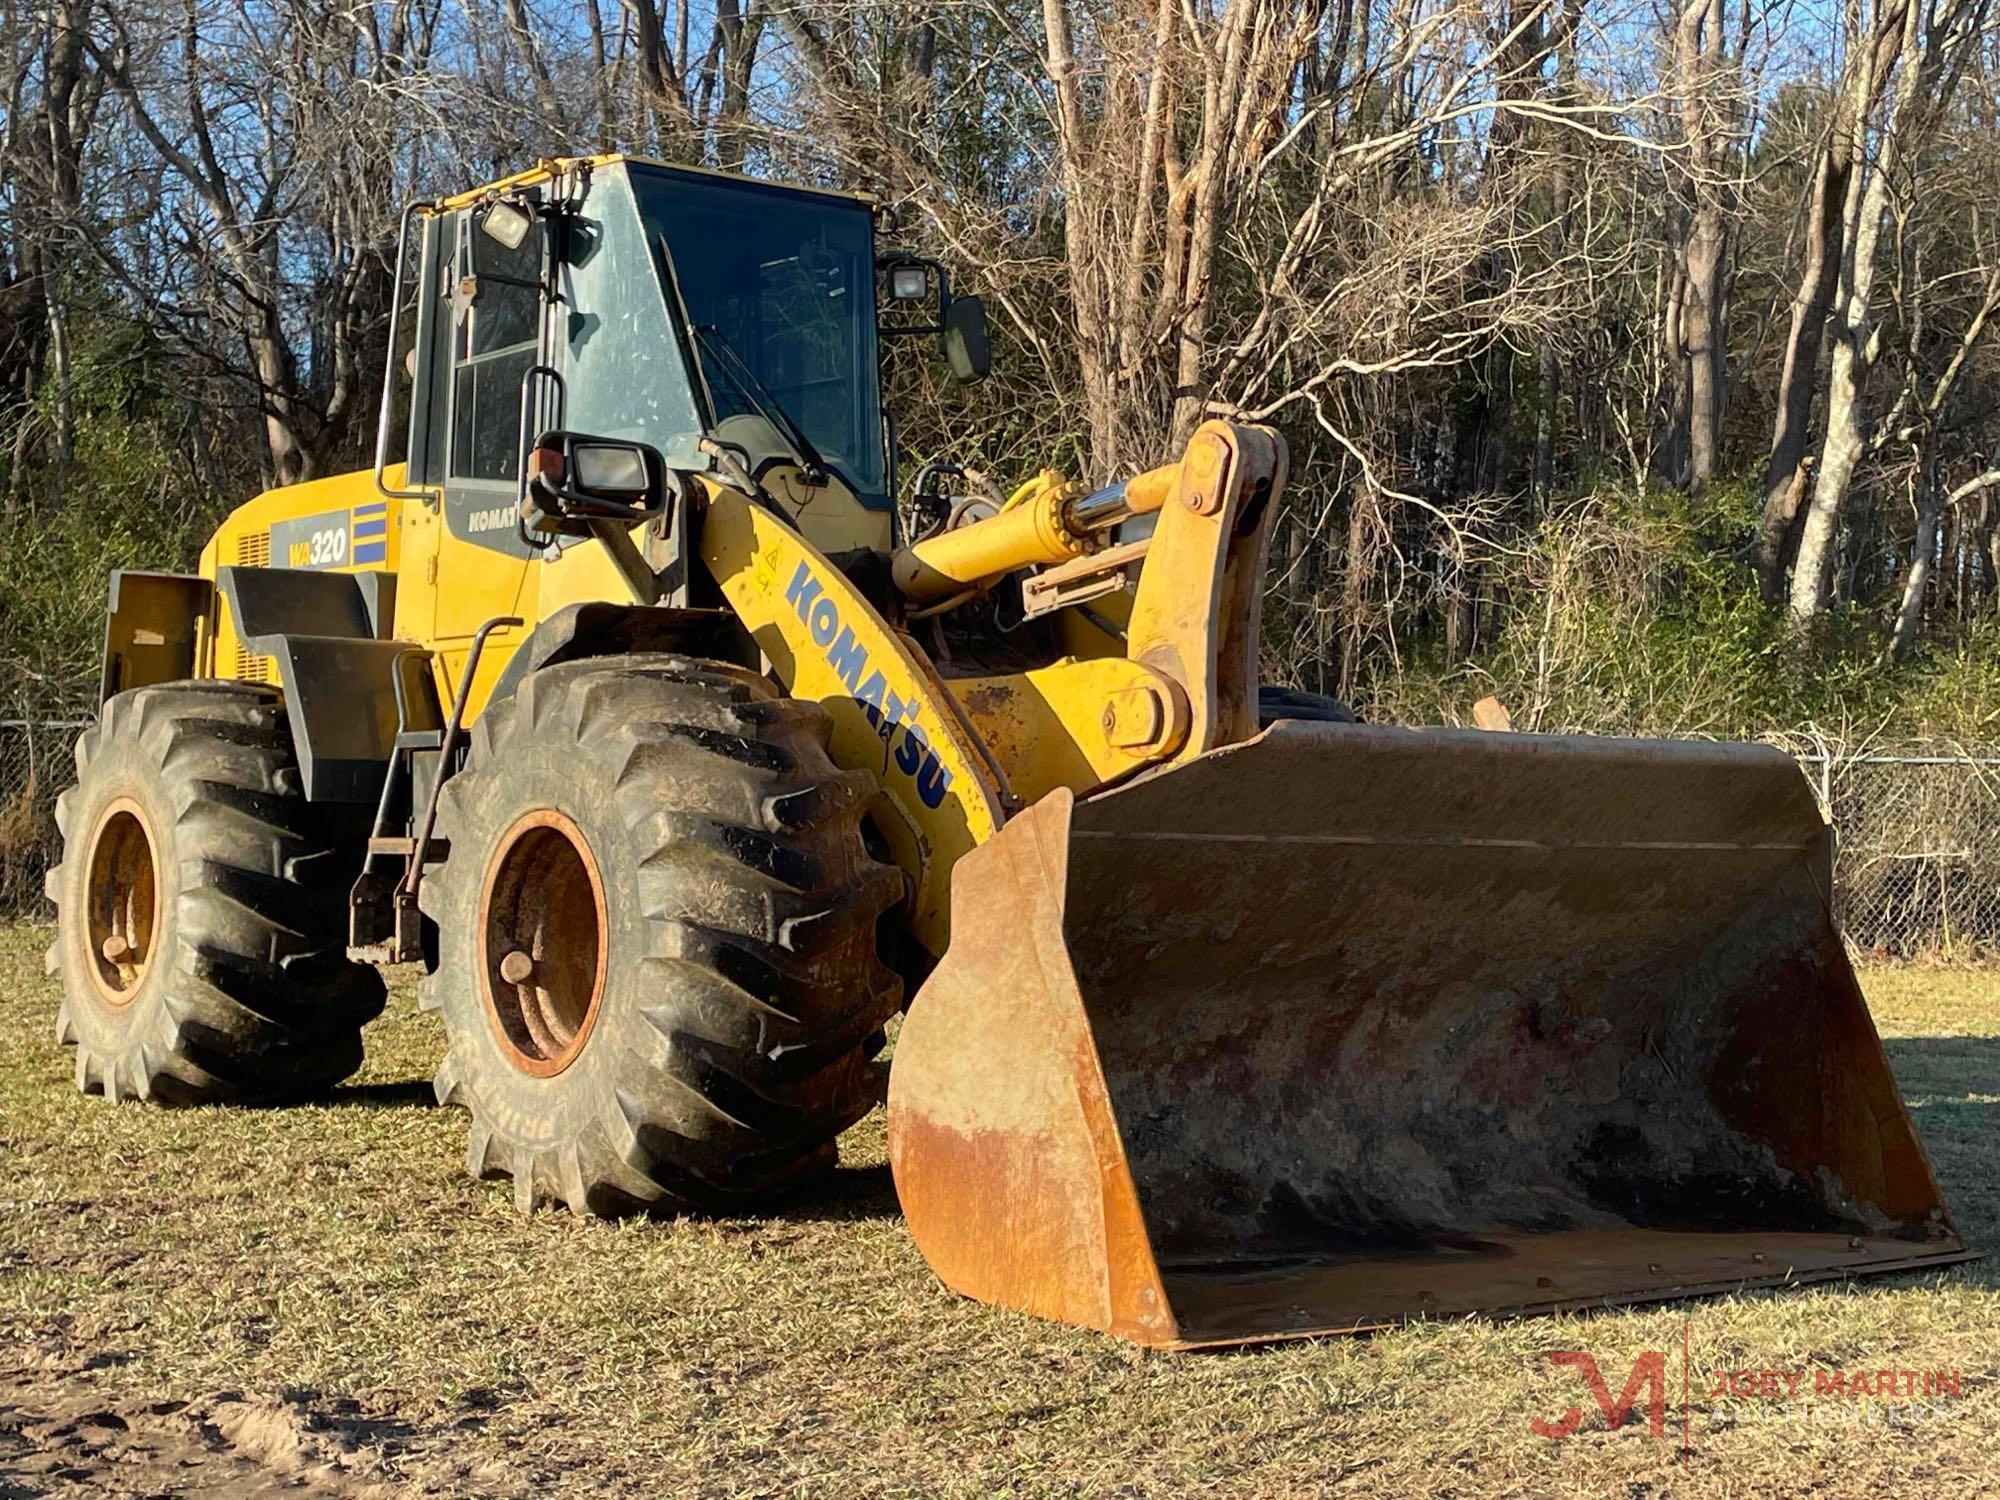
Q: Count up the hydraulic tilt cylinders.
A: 1